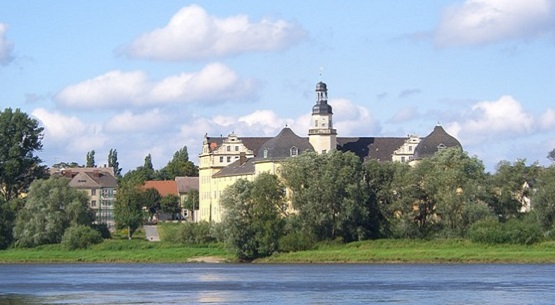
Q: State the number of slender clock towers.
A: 1